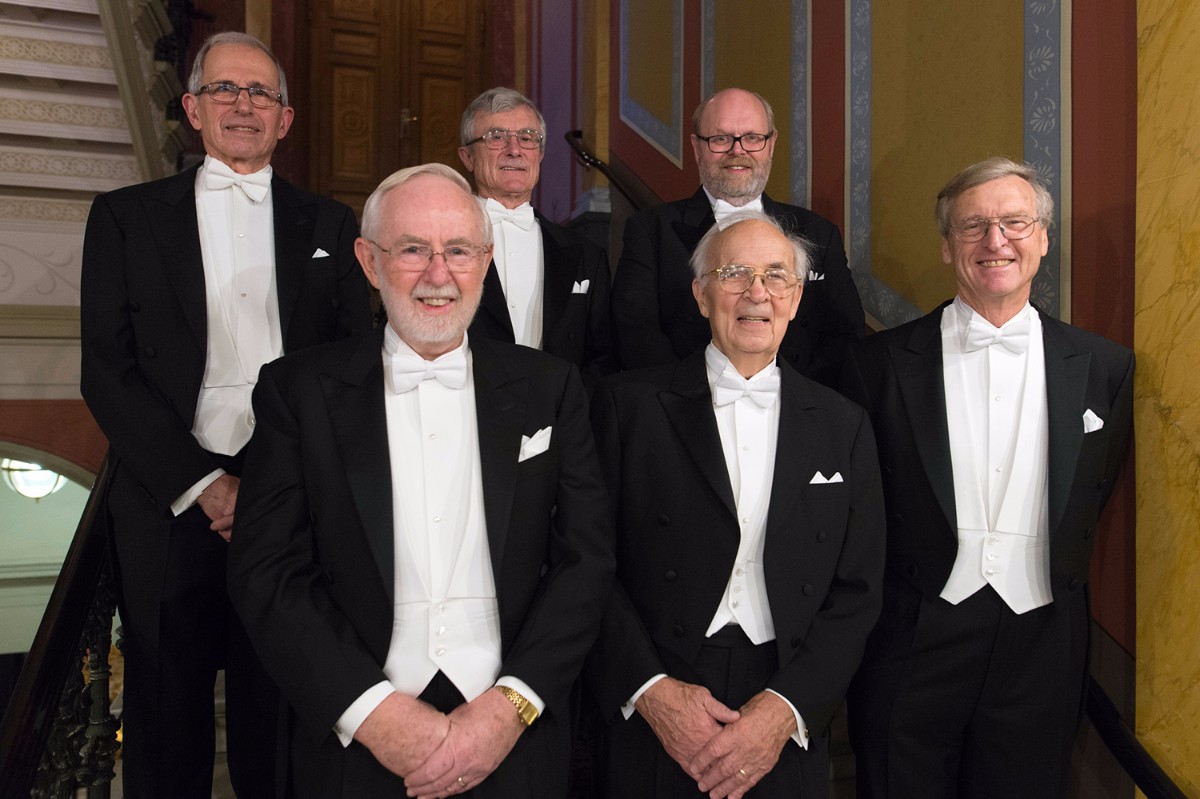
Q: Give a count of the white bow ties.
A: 6